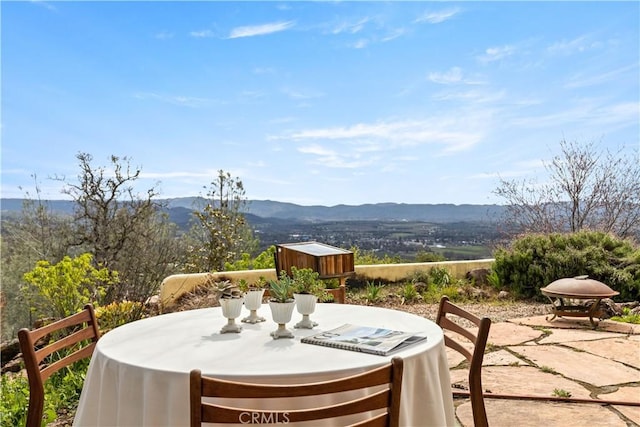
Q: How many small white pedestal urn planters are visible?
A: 4